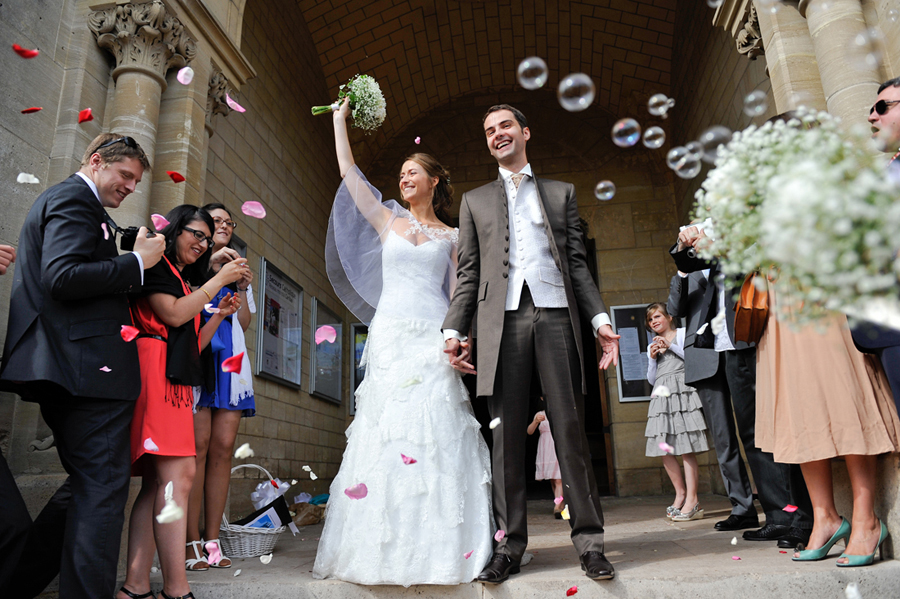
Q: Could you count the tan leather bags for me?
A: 1